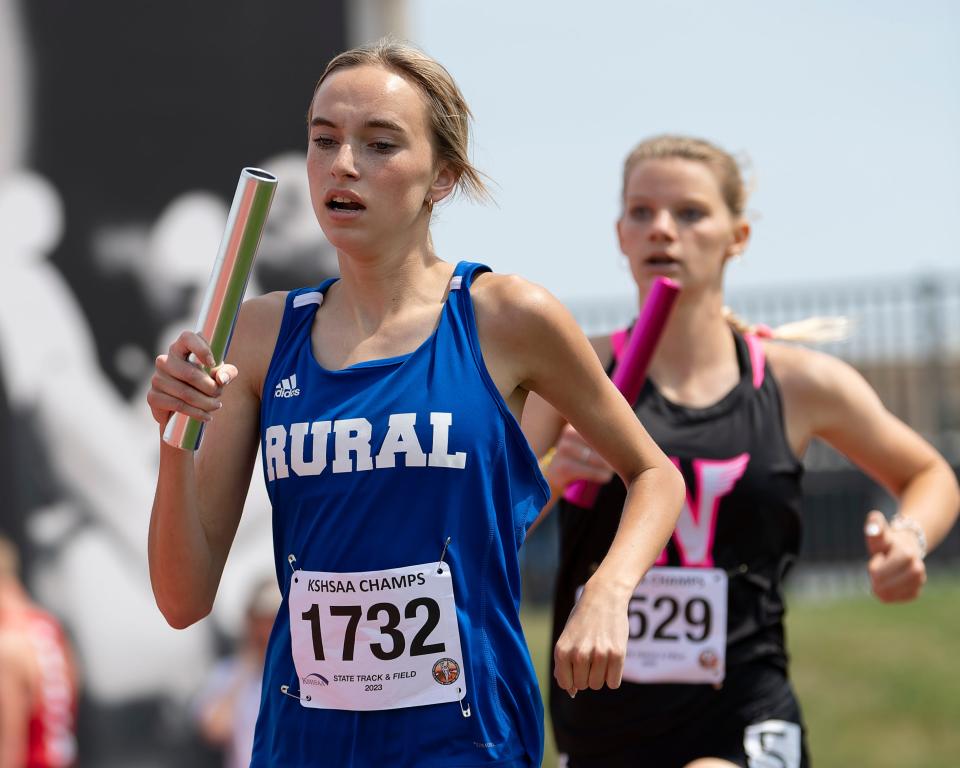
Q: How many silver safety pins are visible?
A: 4